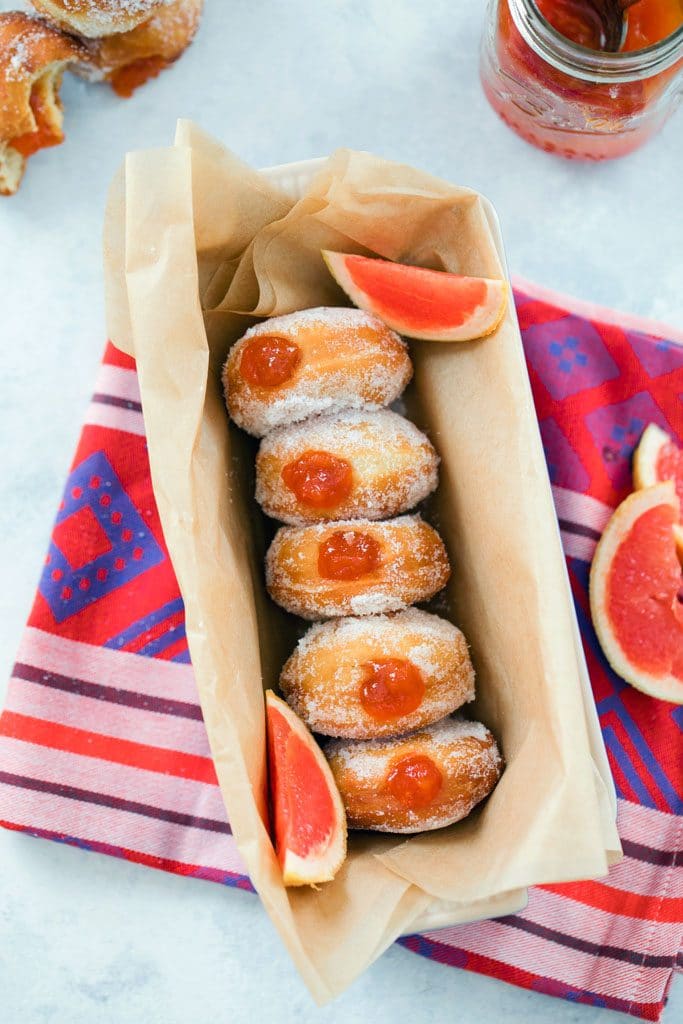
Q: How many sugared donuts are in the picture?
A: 8